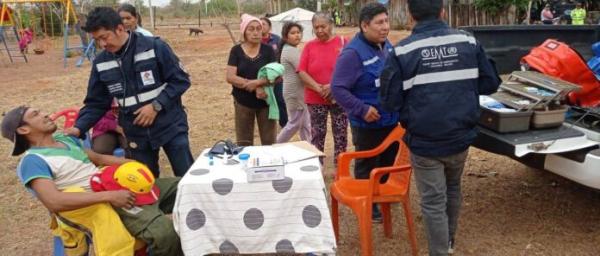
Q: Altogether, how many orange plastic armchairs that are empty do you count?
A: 1